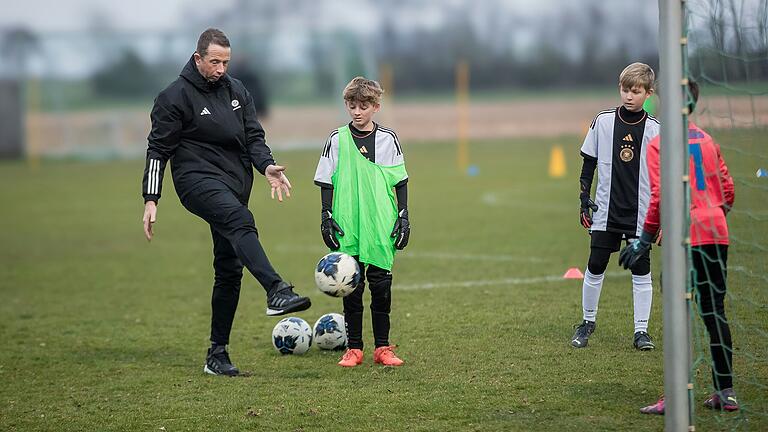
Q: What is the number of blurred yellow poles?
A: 3